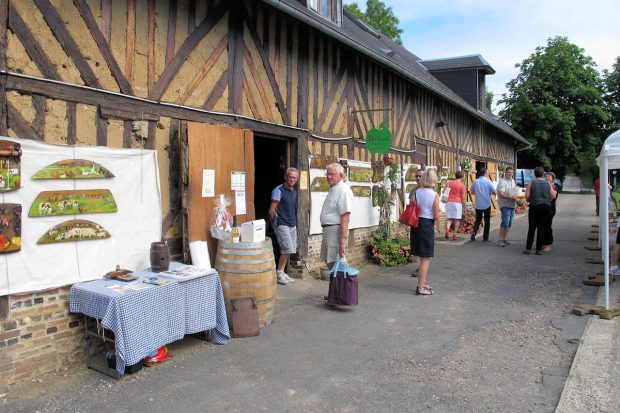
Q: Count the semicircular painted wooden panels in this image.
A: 2